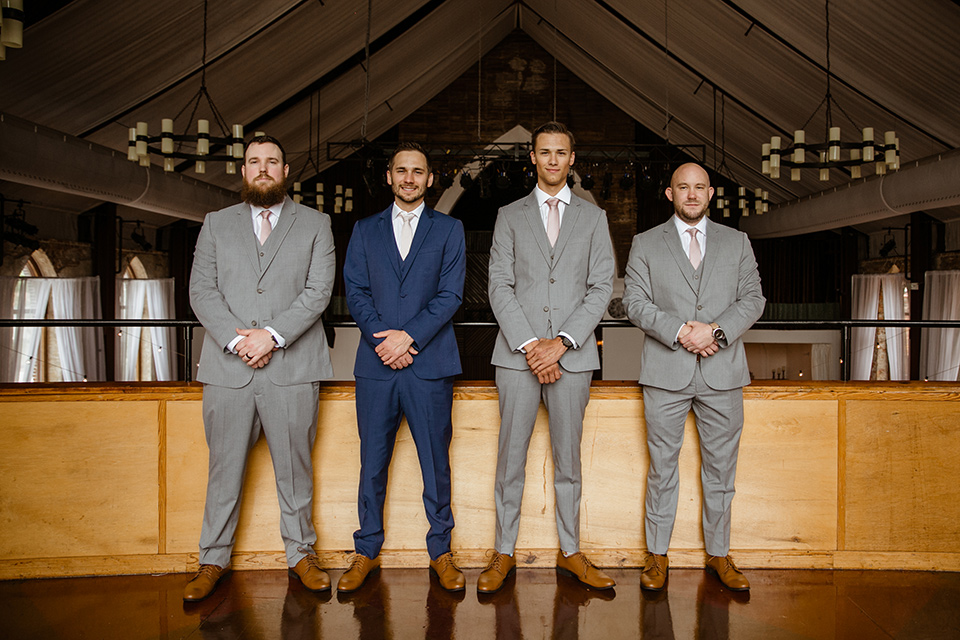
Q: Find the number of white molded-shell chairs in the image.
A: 0